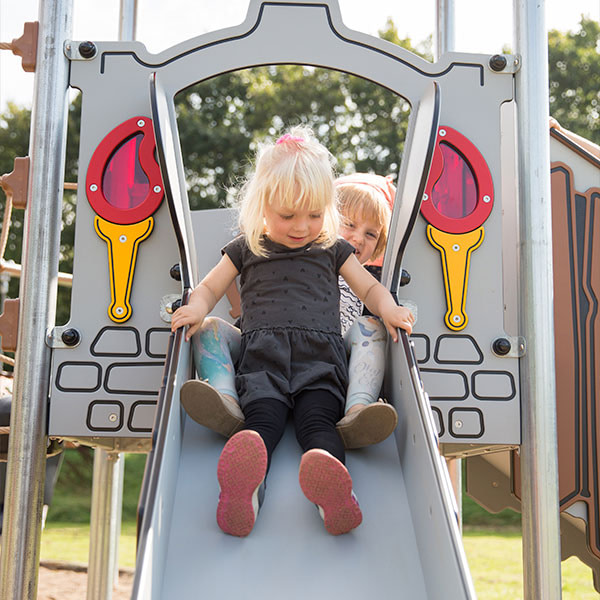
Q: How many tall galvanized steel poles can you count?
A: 4